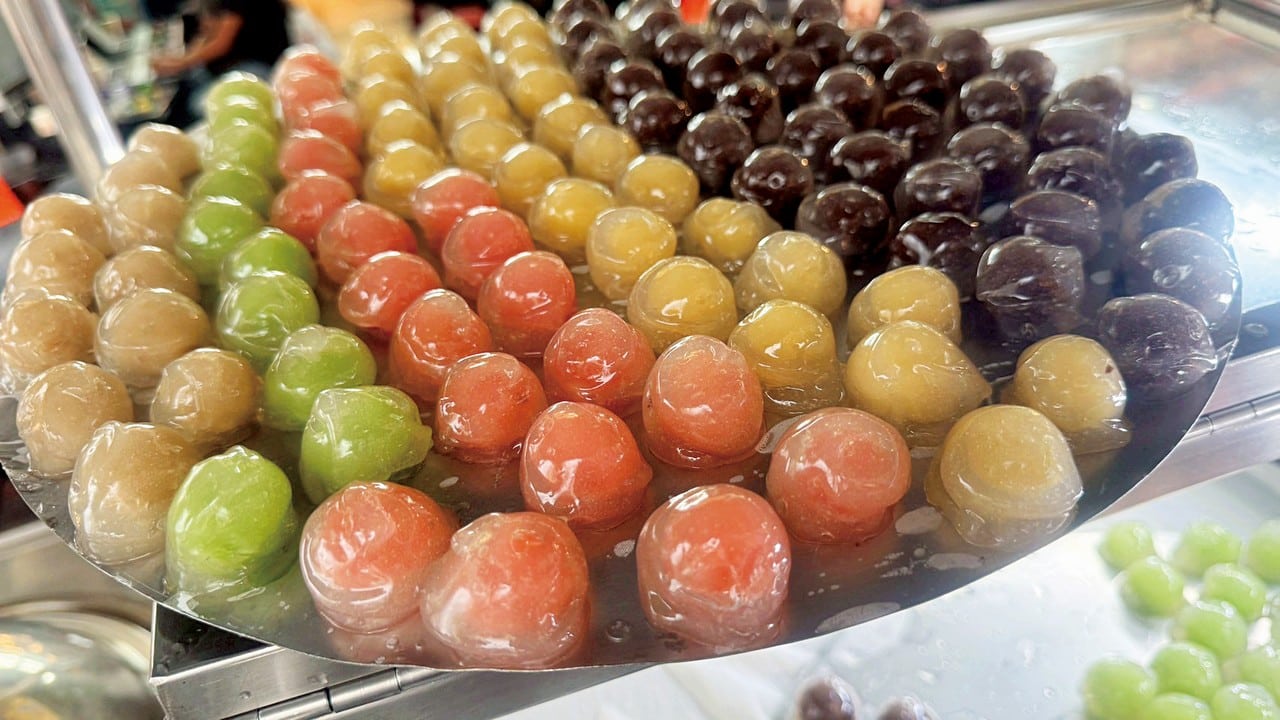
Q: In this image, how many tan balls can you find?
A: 11